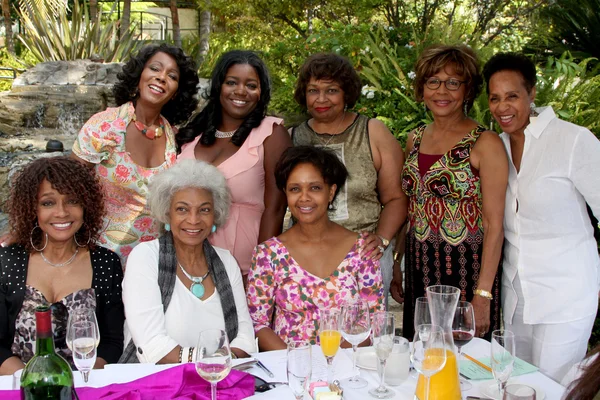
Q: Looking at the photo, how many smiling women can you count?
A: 8